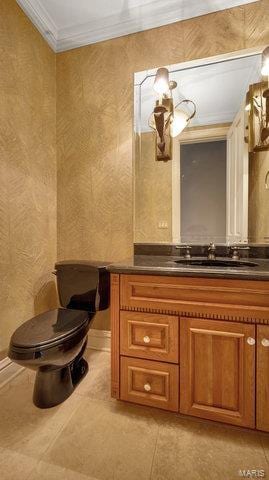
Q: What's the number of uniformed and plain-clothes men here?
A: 0